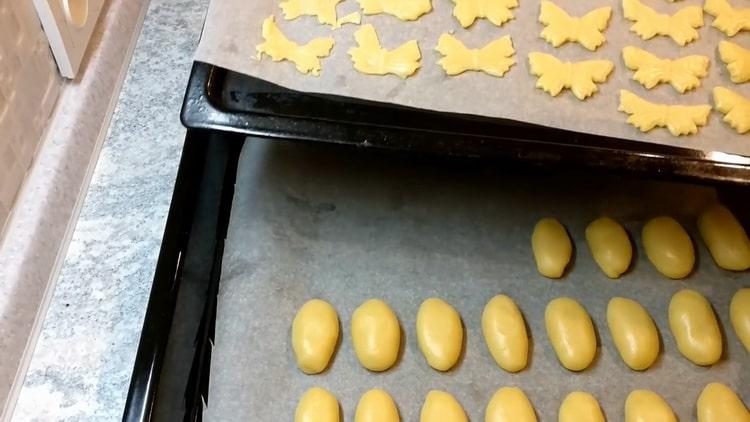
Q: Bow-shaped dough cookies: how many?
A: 14